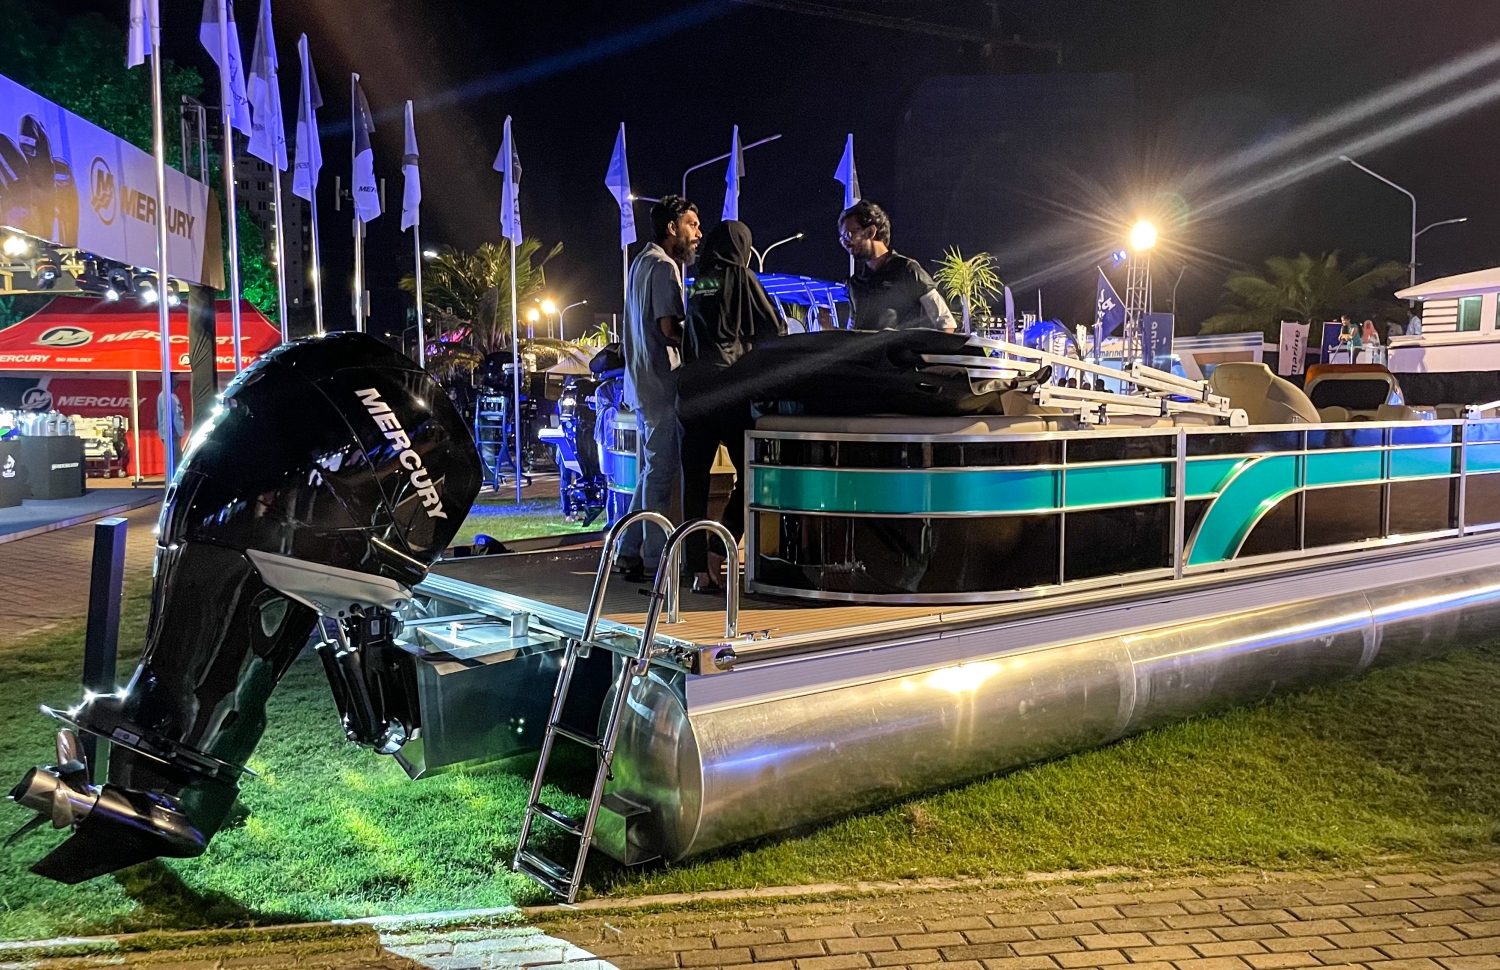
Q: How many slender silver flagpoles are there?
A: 10